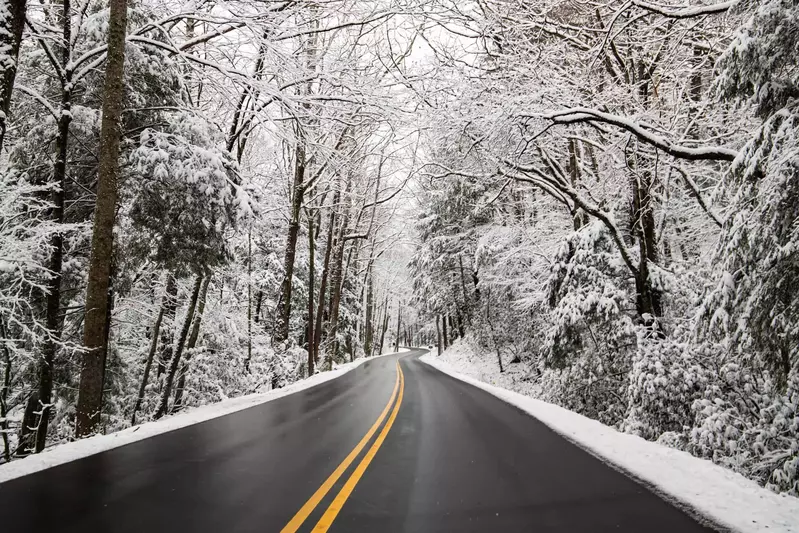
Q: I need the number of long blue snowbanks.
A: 0